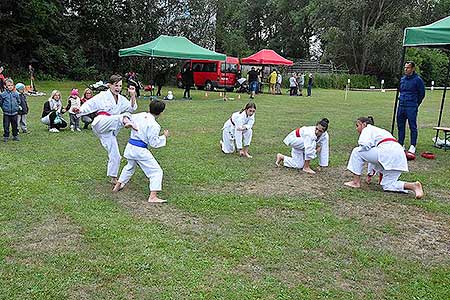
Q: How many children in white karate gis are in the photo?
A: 5